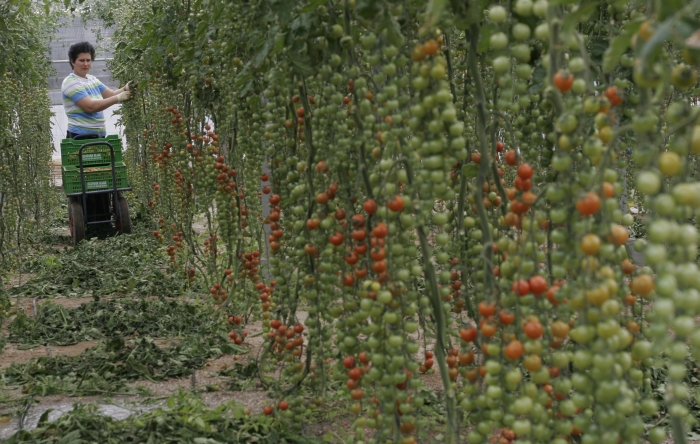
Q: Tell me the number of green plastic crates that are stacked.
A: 2